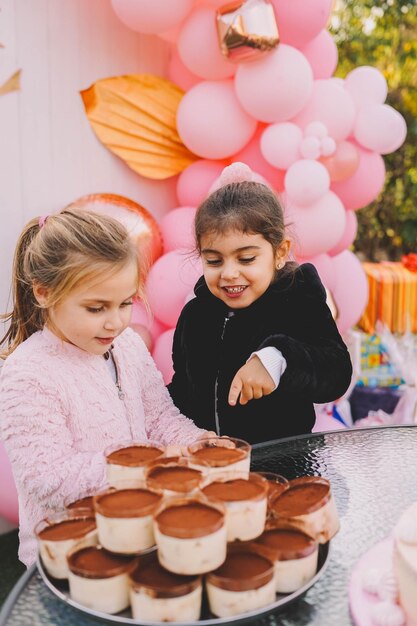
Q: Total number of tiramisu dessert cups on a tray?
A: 15